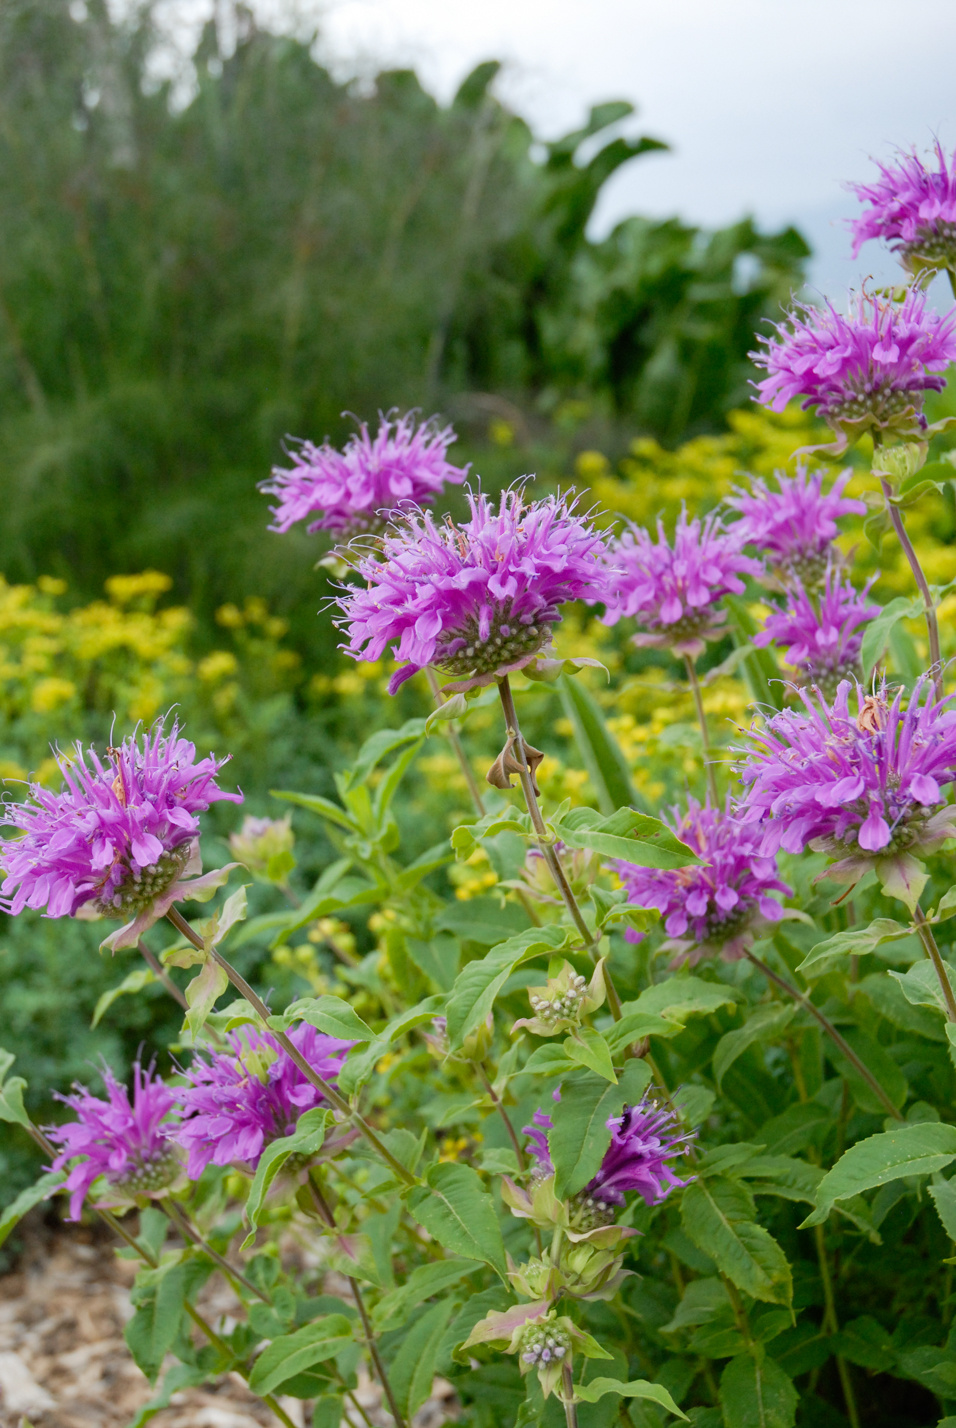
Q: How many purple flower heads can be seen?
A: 13